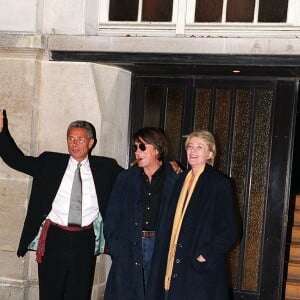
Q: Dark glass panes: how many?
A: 11